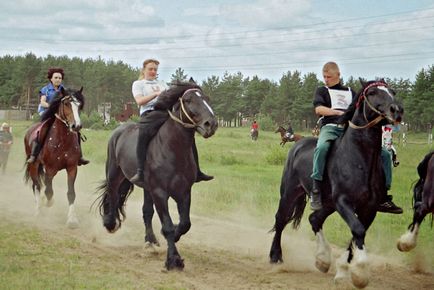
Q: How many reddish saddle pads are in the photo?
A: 1